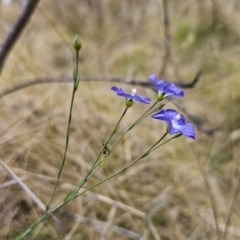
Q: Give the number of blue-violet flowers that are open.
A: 3